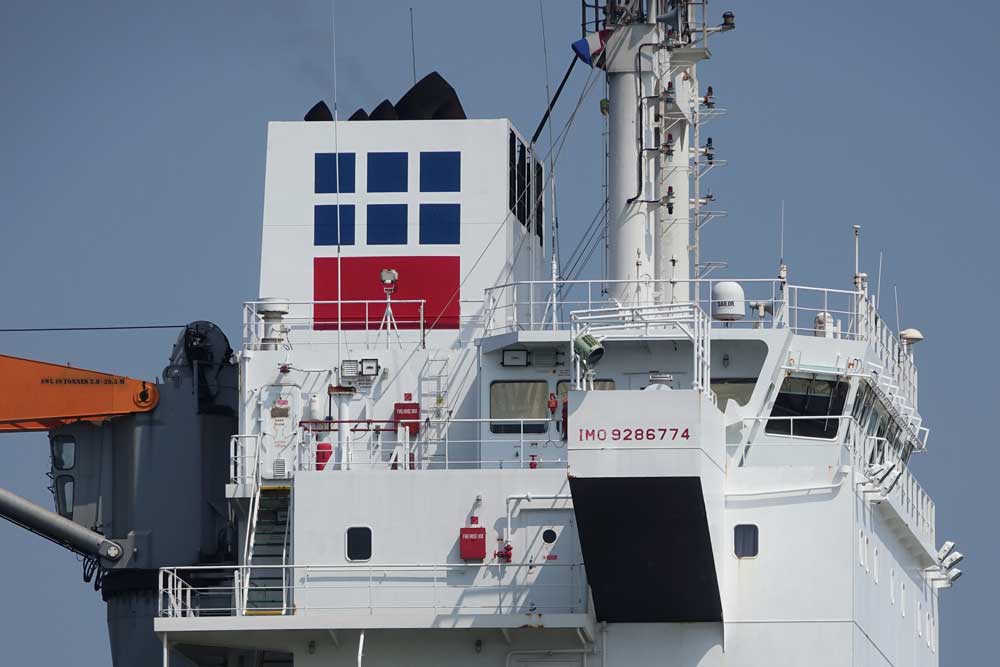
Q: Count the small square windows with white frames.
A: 2